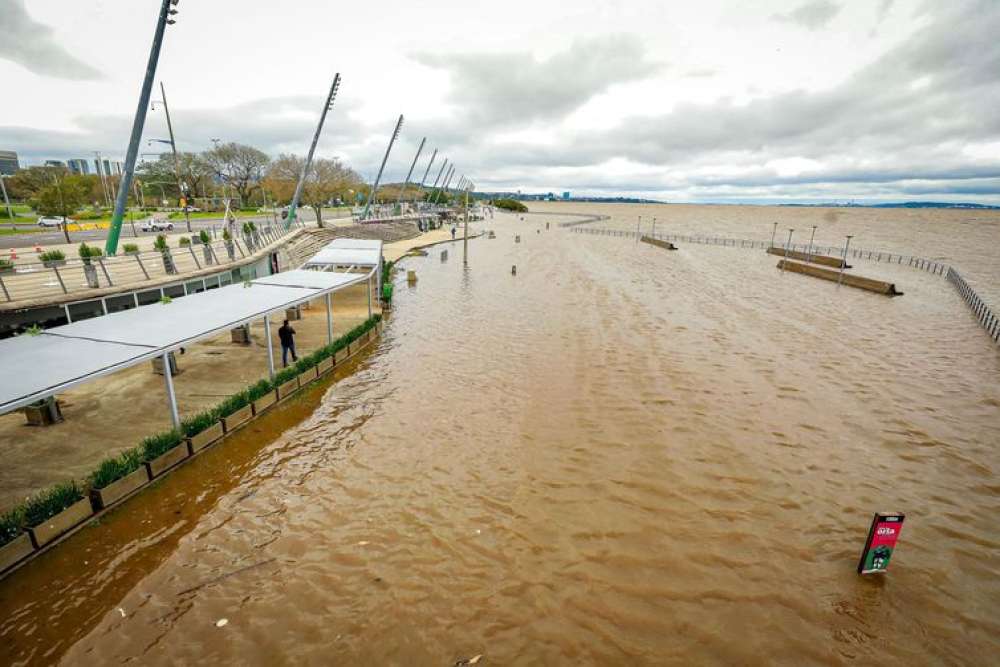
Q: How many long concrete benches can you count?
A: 3